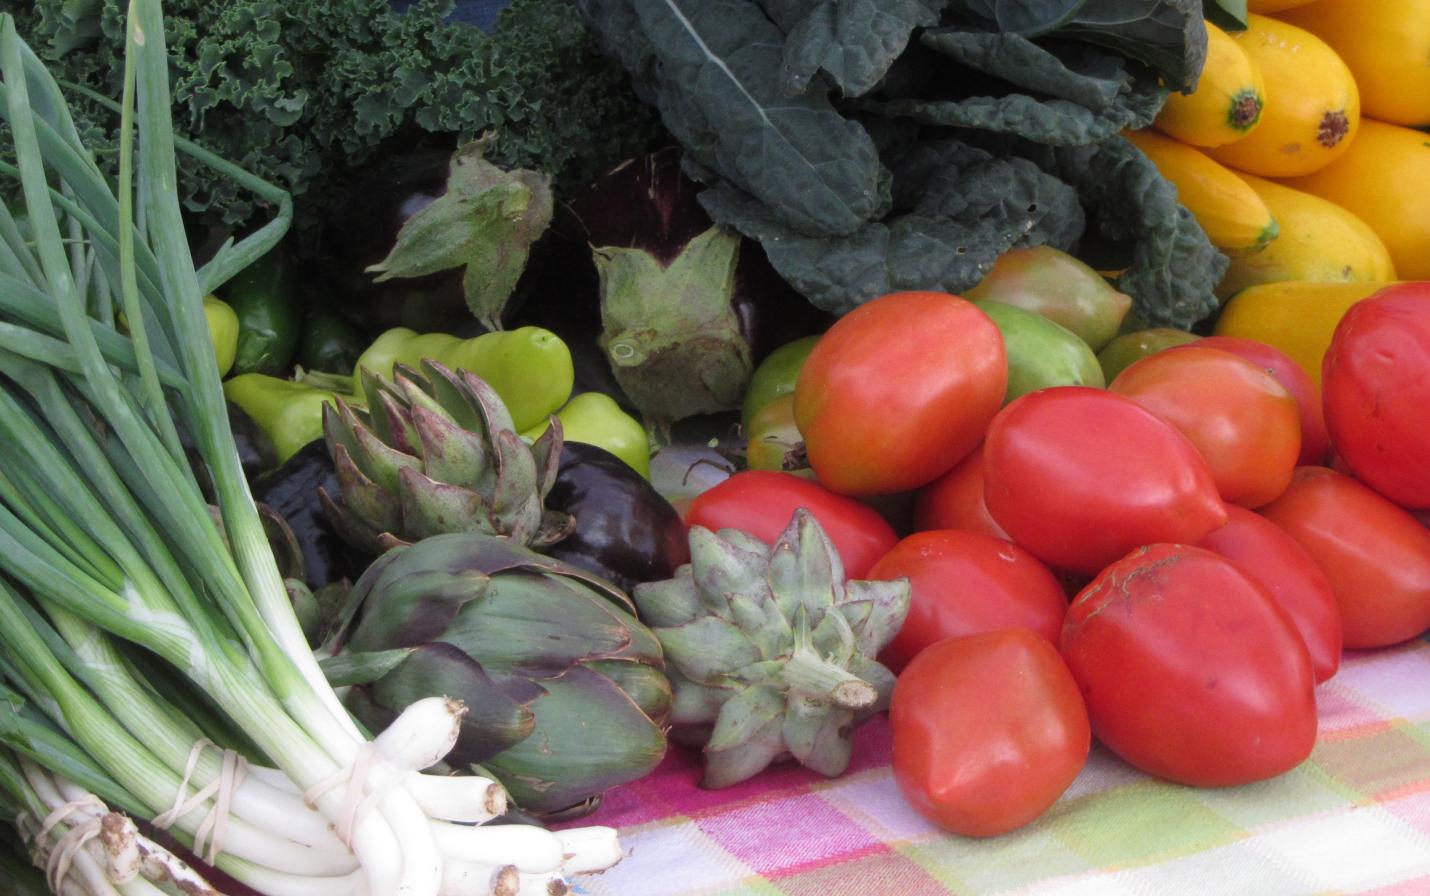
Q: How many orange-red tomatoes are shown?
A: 12